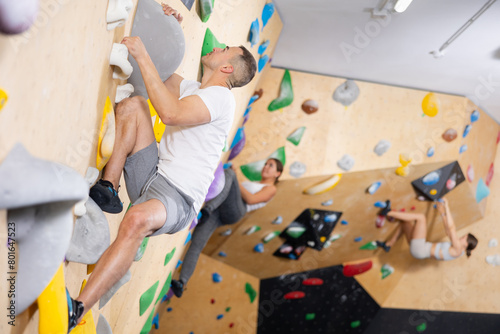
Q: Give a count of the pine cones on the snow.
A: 0